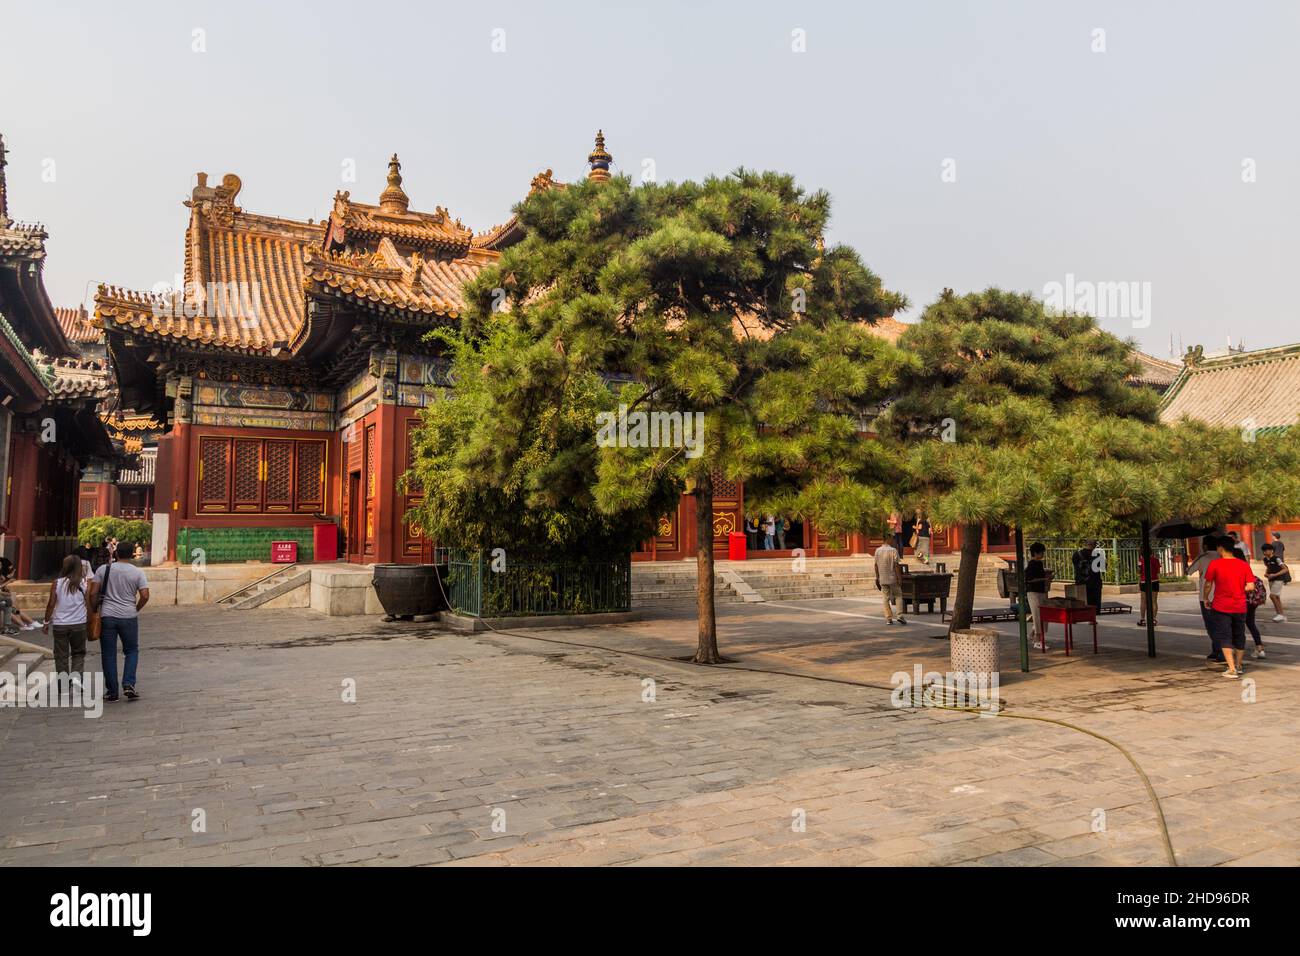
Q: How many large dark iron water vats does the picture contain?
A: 1